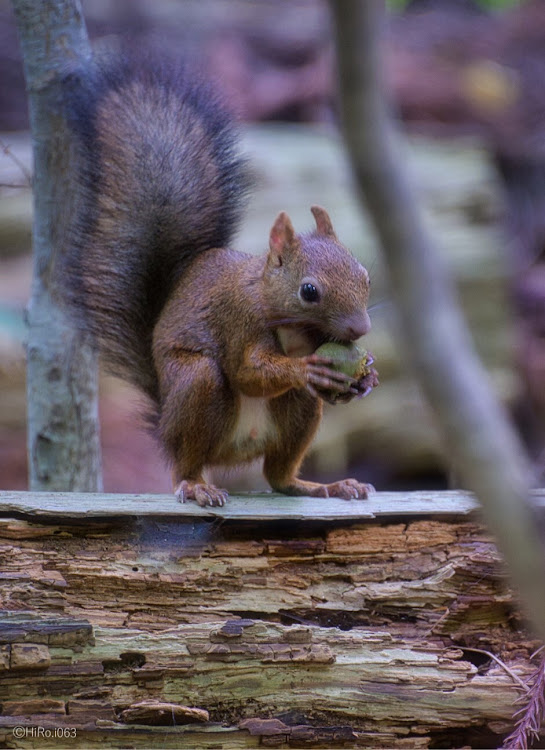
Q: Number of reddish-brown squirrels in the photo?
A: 1